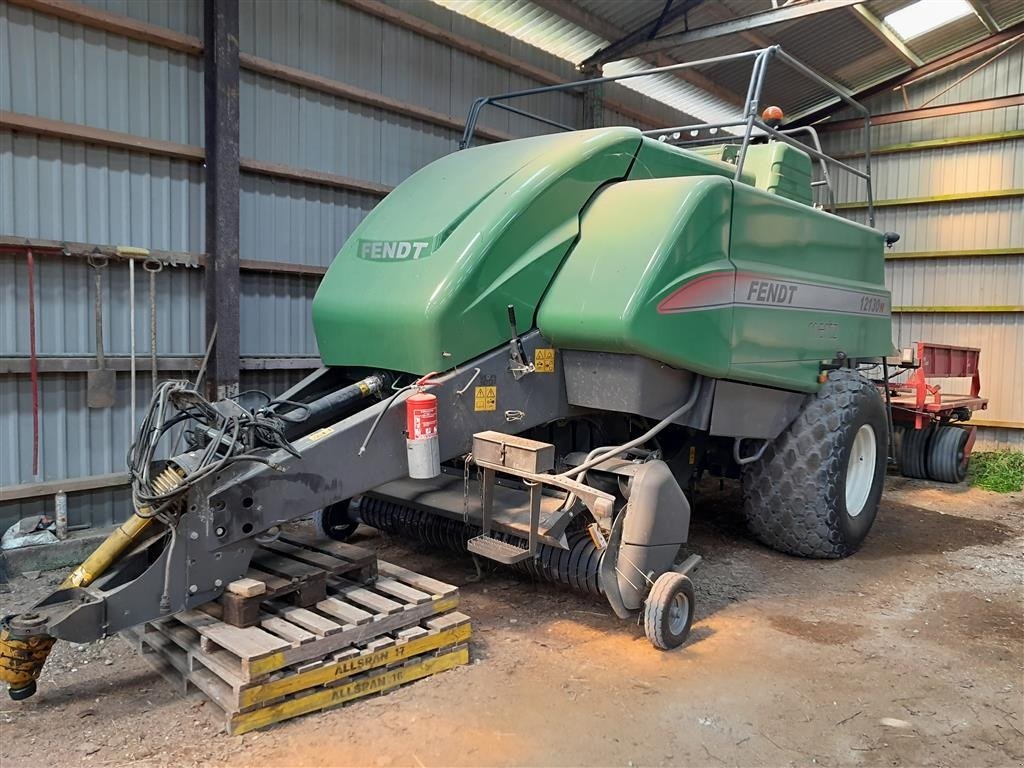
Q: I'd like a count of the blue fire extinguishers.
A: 0